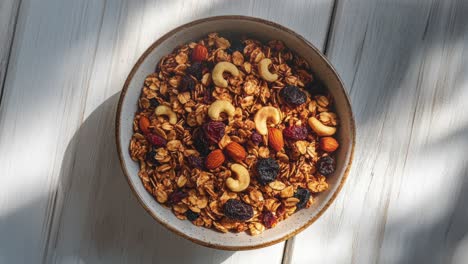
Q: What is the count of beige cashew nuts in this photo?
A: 7